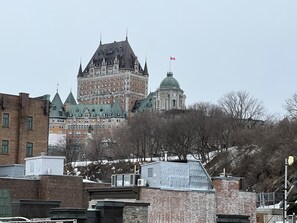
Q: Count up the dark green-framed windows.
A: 4